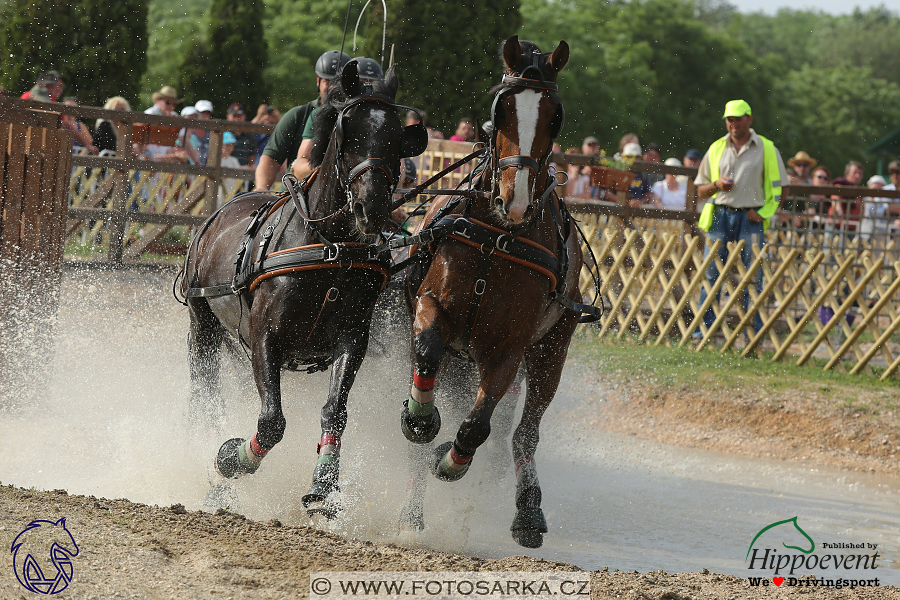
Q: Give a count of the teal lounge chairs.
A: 0